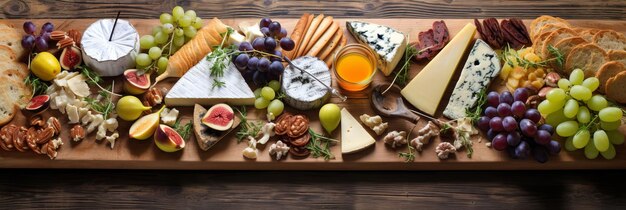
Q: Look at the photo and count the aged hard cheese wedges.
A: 2